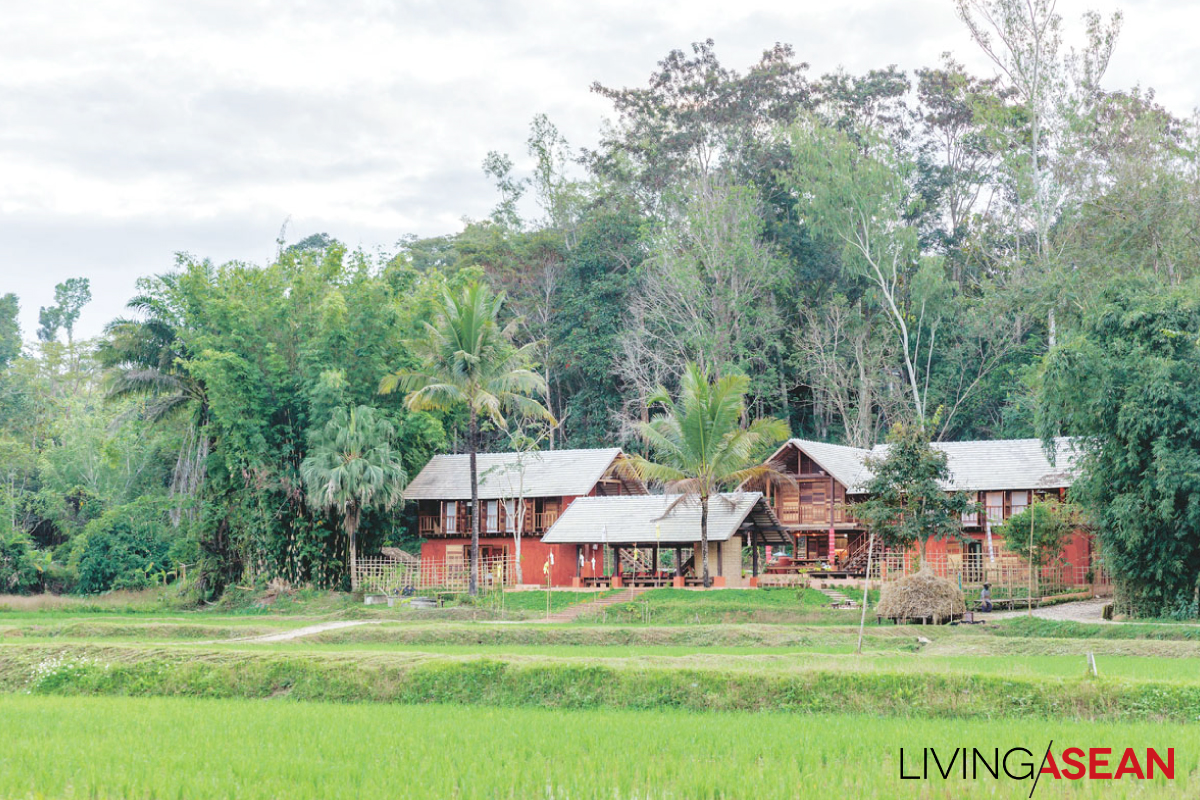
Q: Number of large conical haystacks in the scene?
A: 1